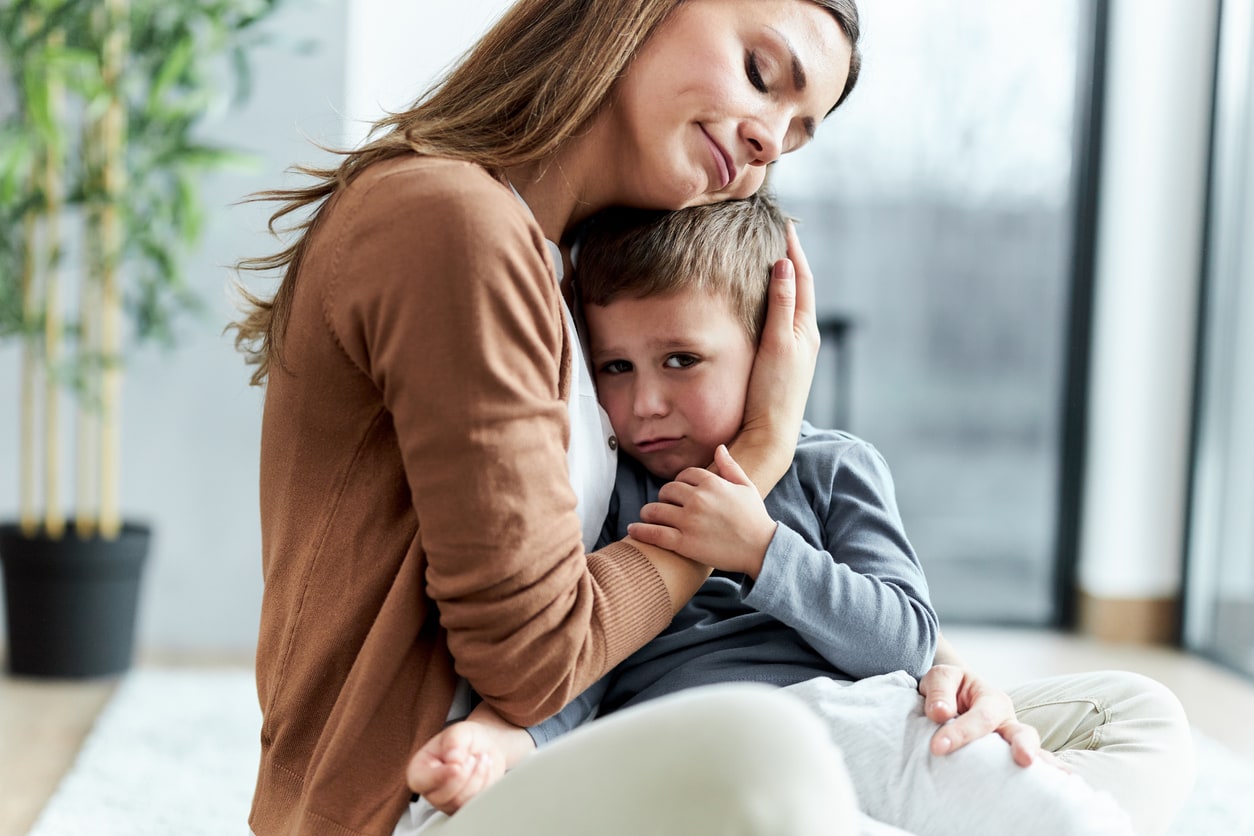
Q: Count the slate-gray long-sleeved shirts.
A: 1